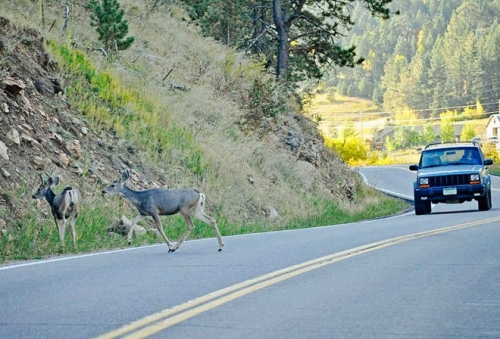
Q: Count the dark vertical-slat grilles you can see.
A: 1